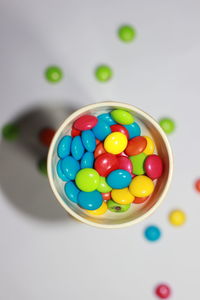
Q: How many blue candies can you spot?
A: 13